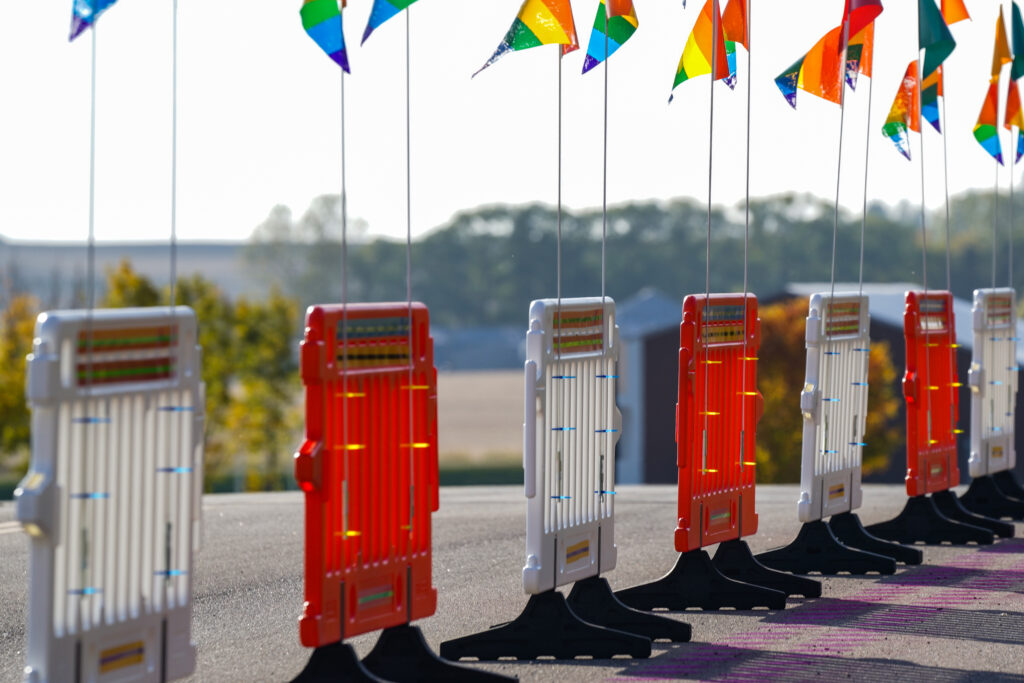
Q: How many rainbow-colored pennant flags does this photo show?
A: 13